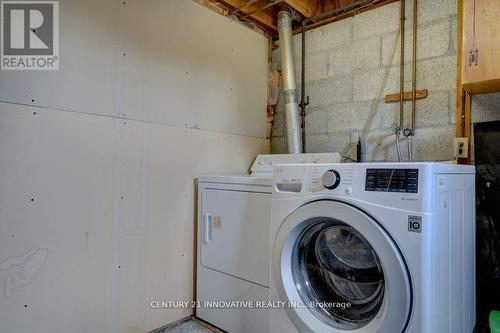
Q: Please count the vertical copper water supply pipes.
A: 2